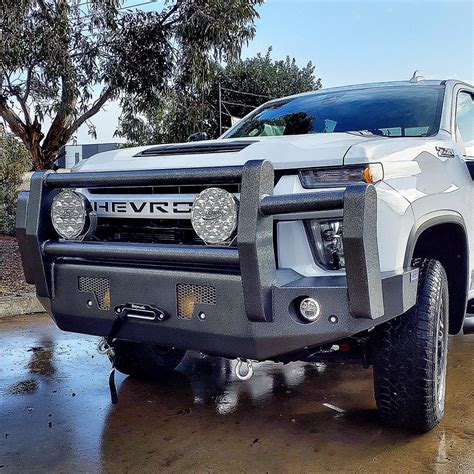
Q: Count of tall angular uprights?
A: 4